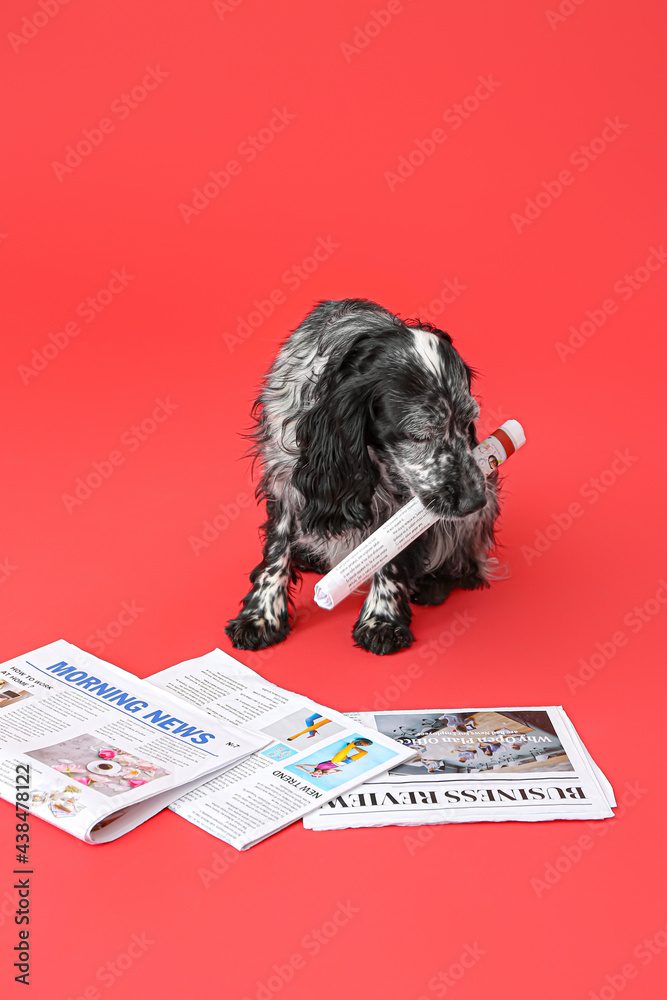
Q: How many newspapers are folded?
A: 3